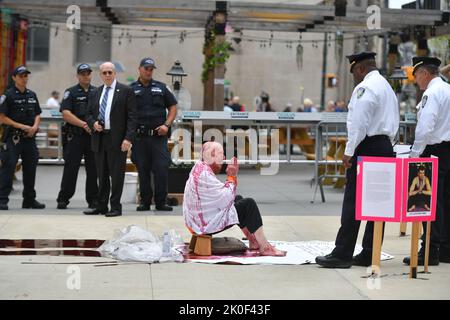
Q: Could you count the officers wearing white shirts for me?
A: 2